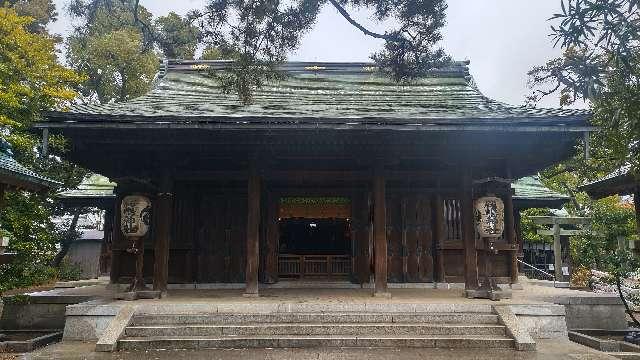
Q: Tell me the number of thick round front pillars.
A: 4